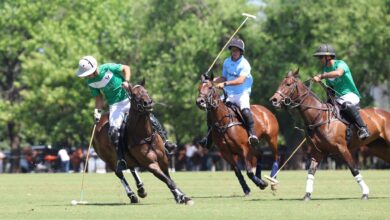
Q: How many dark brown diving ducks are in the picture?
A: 0